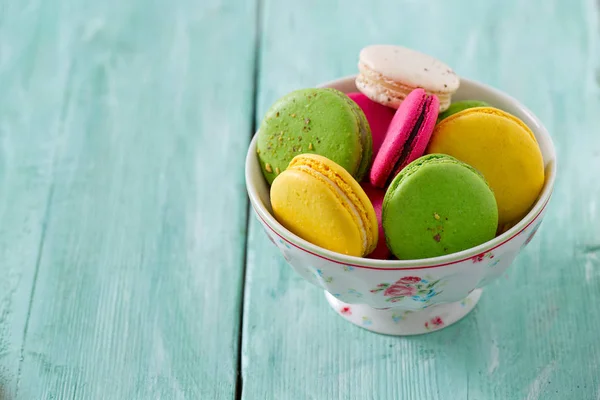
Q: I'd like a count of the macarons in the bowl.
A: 9